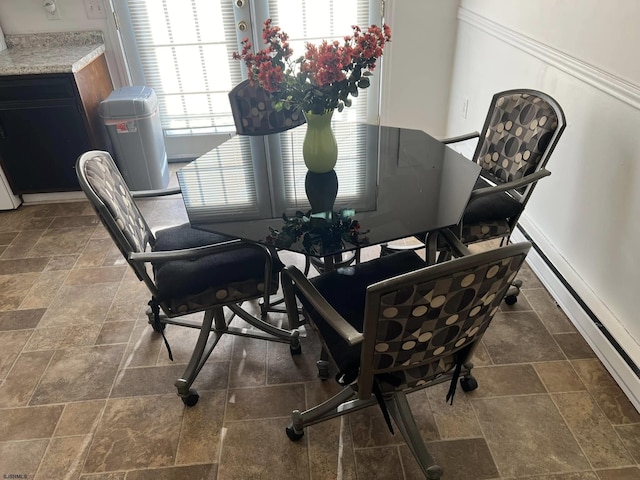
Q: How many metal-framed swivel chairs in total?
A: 4